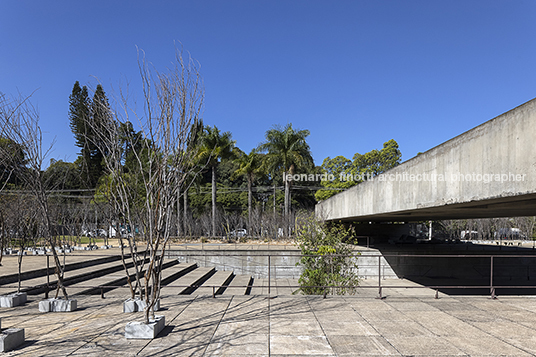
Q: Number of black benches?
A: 7